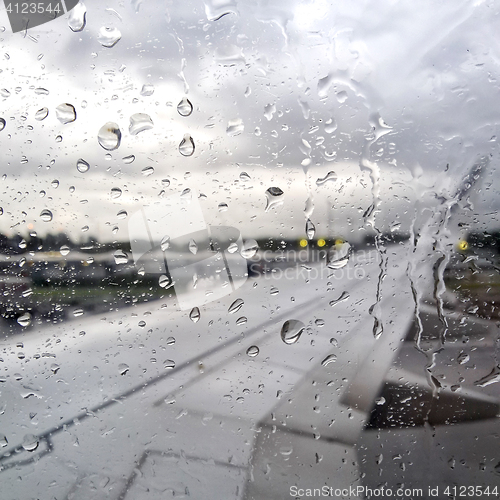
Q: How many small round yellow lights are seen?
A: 4